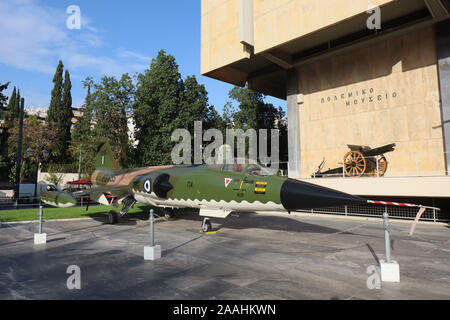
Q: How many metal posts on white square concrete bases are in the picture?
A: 3